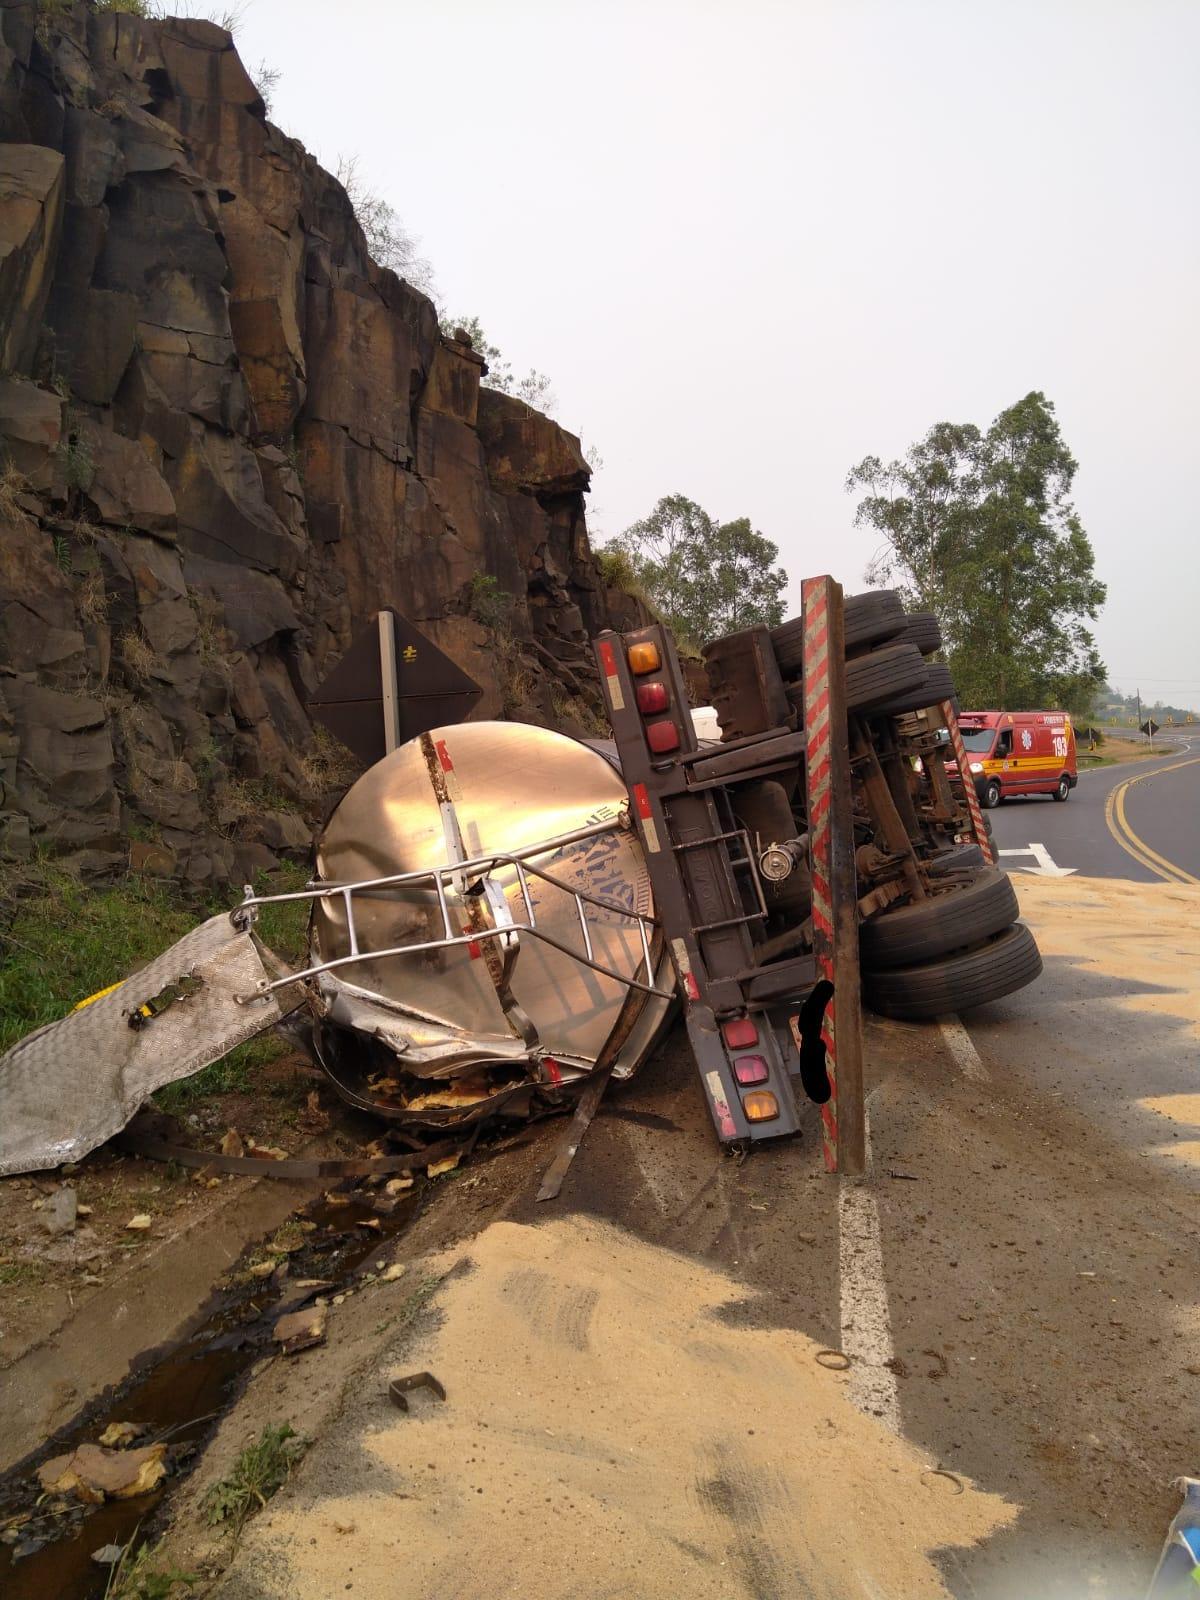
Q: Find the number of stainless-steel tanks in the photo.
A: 1